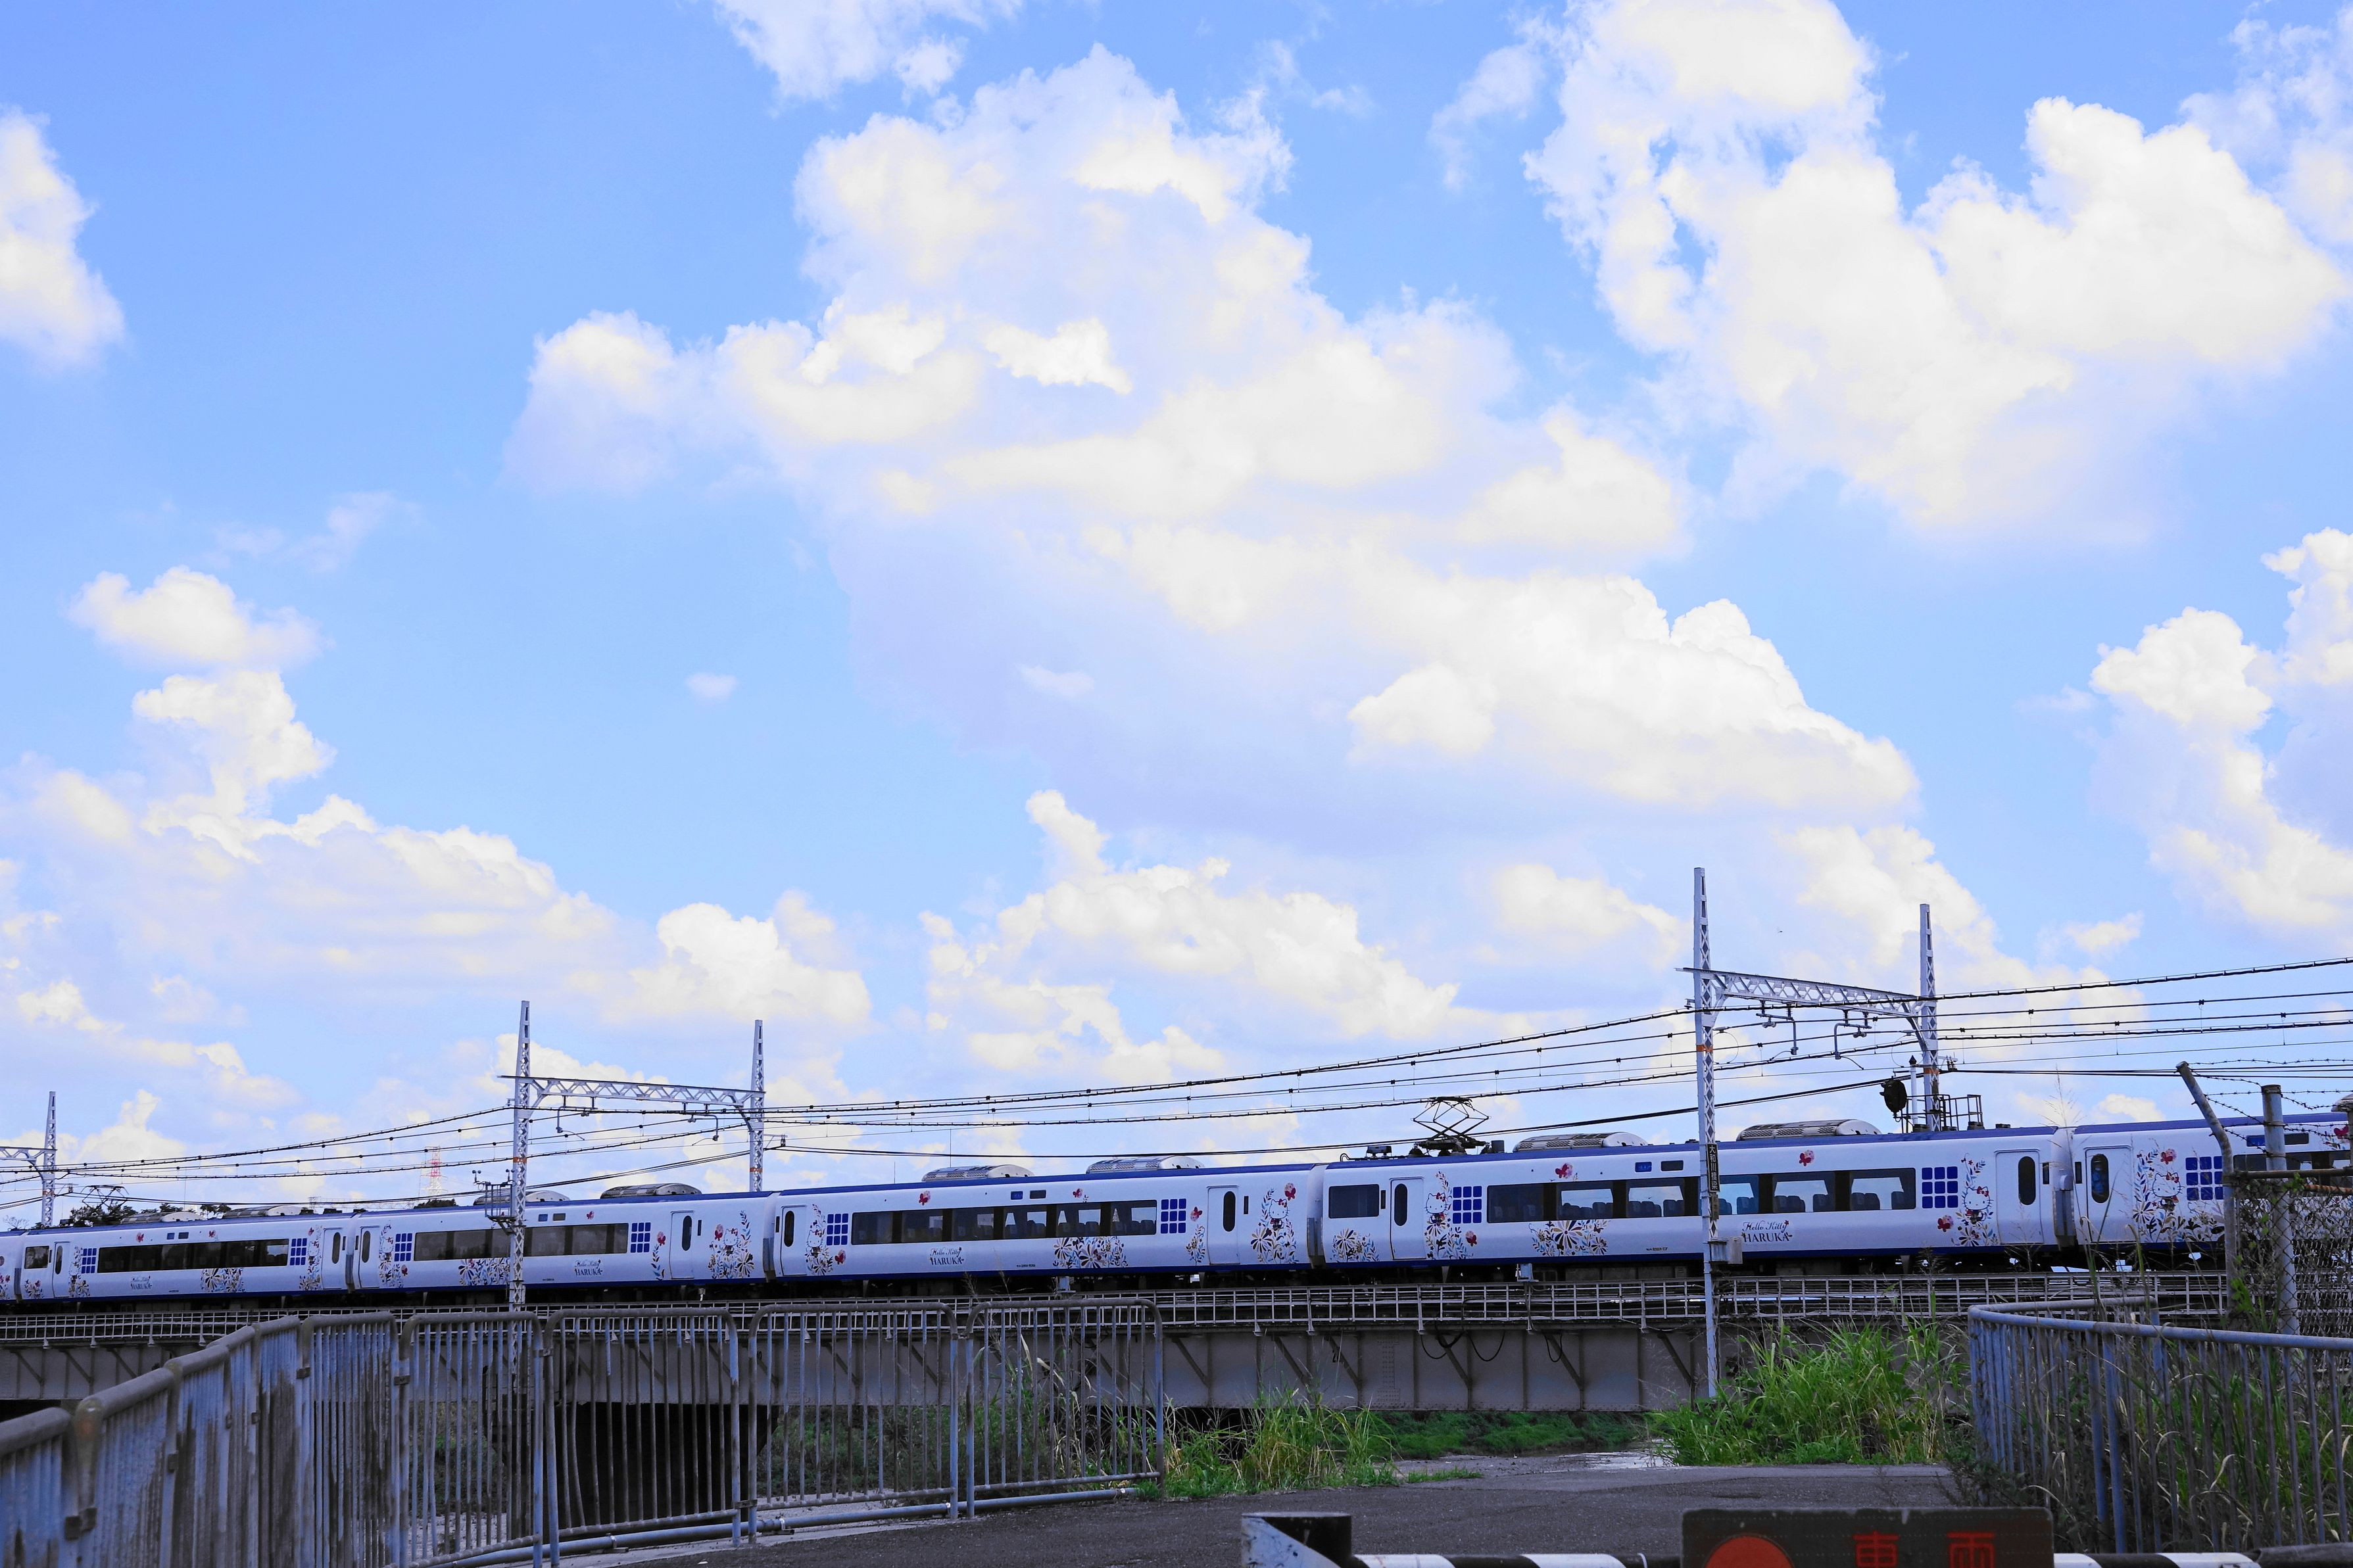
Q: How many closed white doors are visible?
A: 9